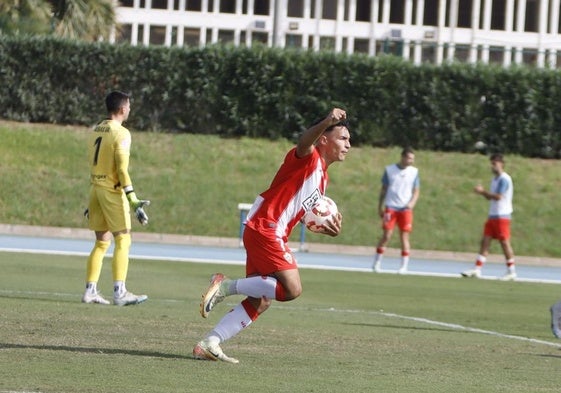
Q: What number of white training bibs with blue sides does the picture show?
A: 2